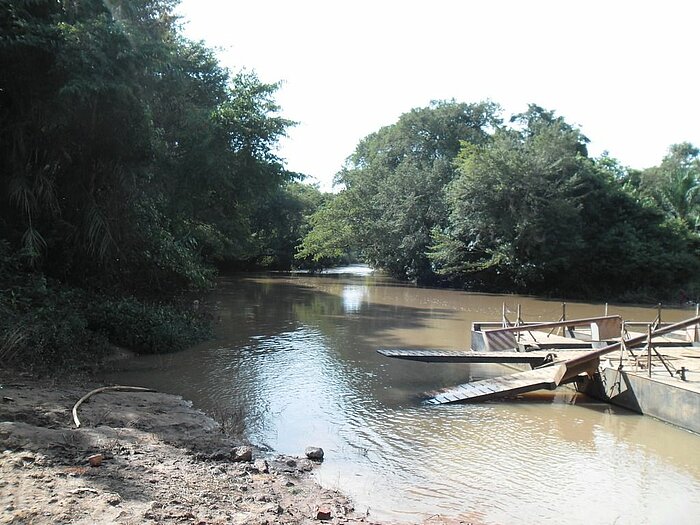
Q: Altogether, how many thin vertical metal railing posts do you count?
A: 8